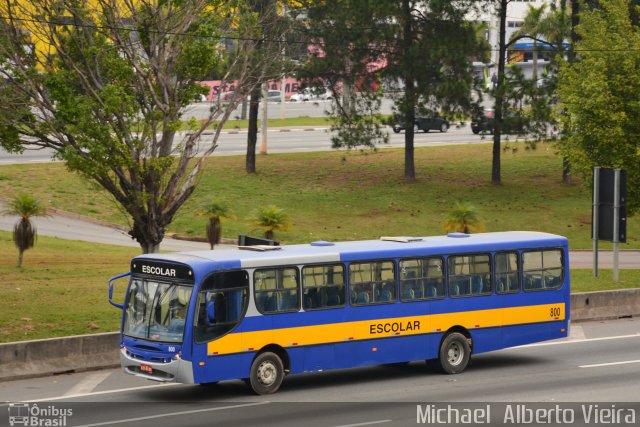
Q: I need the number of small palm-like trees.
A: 4